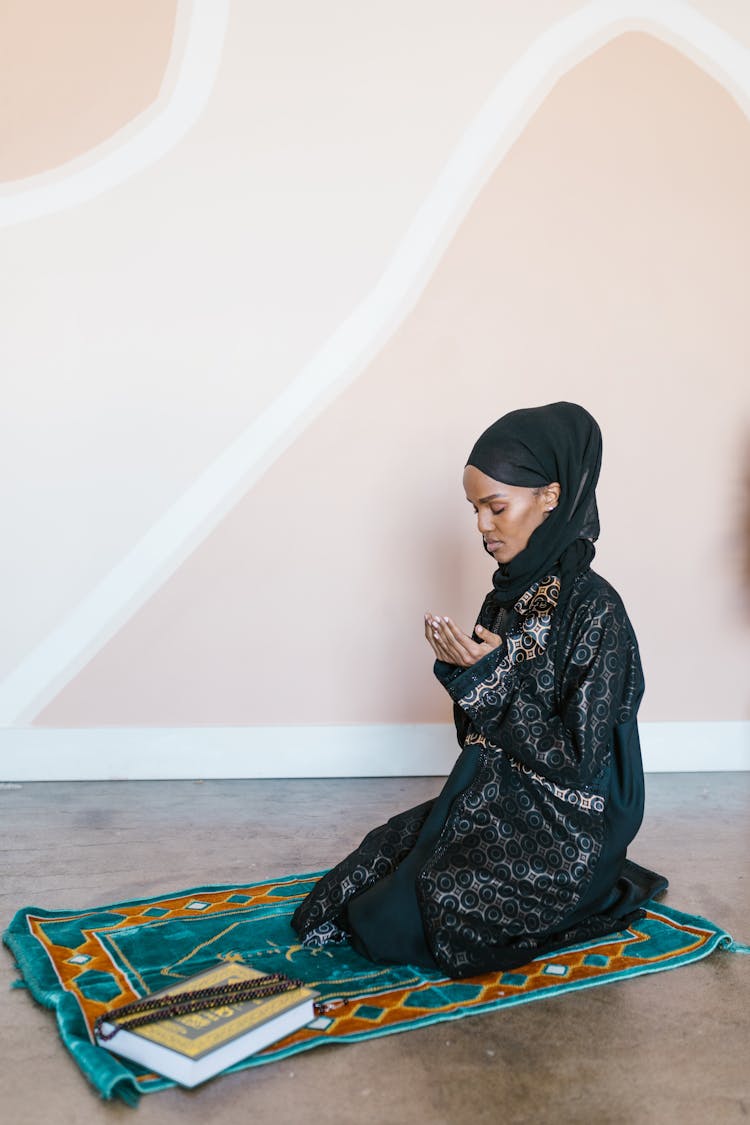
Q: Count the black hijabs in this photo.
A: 1